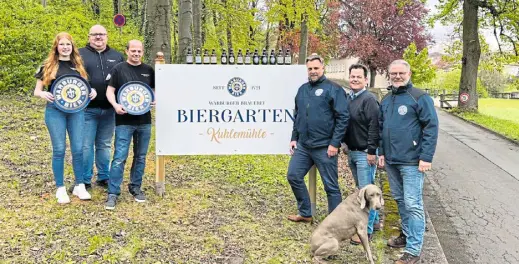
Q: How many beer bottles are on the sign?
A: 13